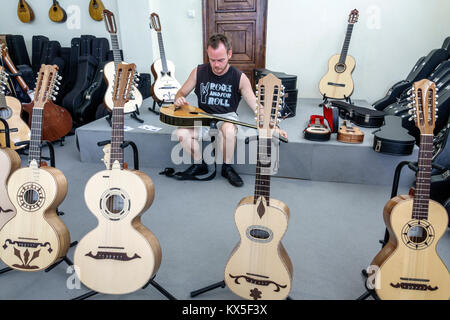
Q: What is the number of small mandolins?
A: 3